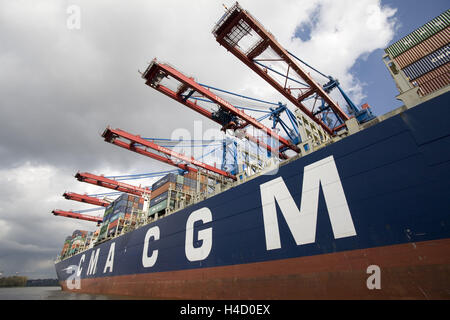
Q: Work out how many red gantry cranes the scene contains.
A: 6